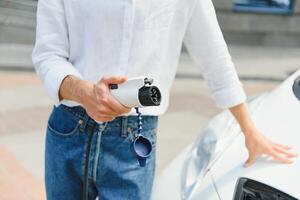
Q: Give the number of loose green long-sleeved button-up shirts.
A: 0